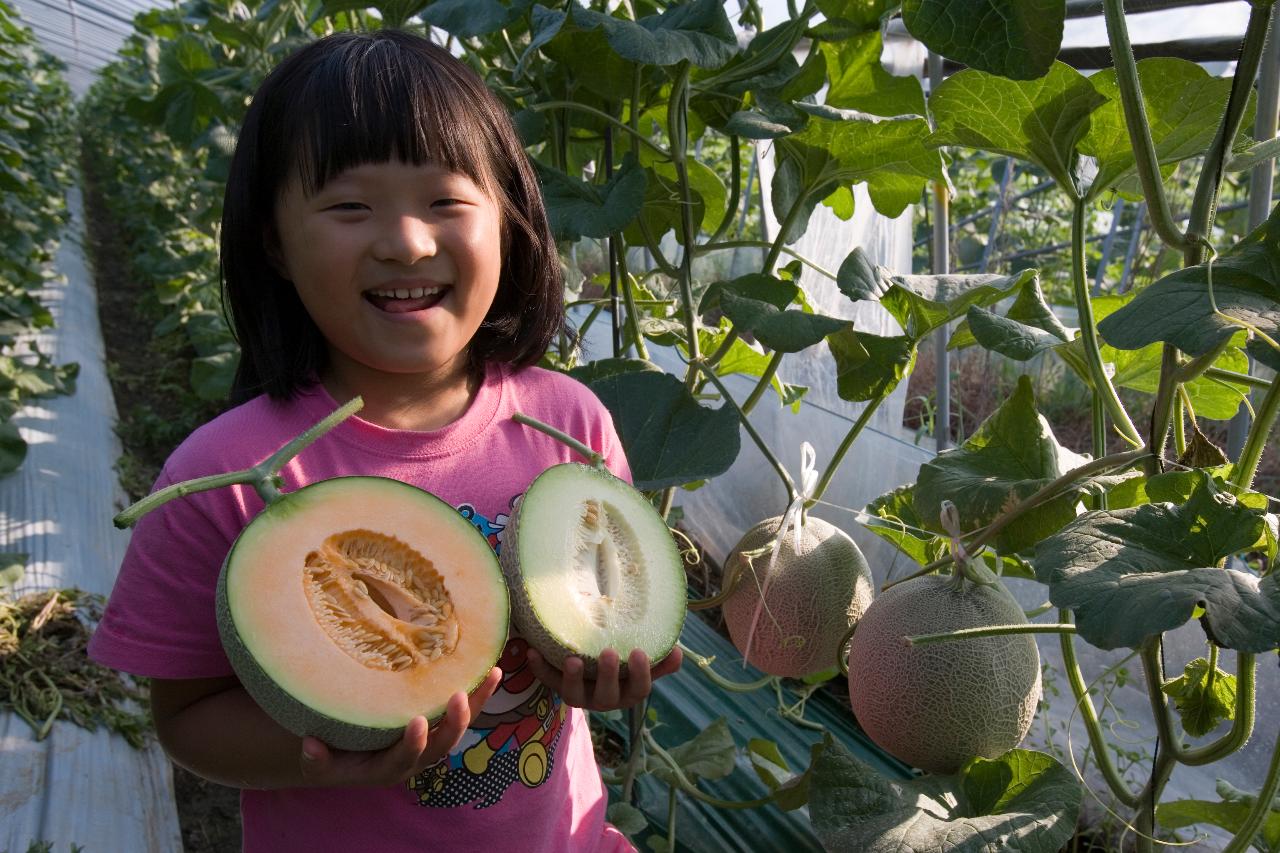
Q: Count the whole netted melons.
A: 2